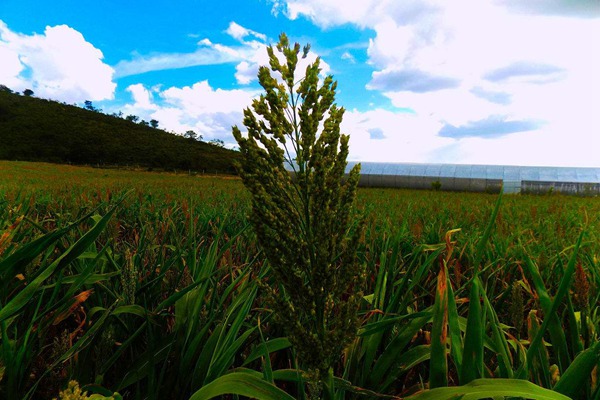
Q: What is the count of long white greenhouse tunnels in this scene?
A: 1